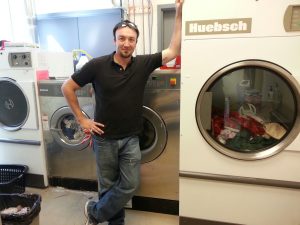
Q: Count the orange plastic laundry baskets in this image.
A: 0